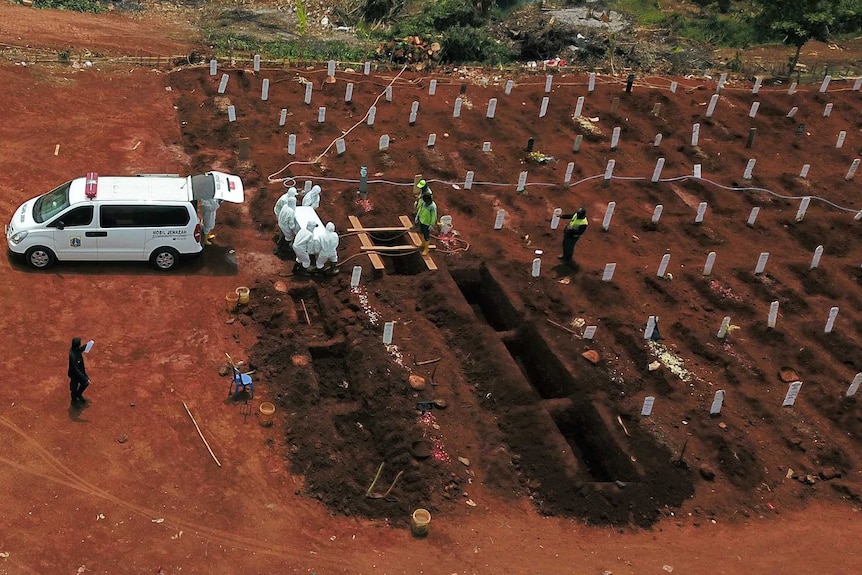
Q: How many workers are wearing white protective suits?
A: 6